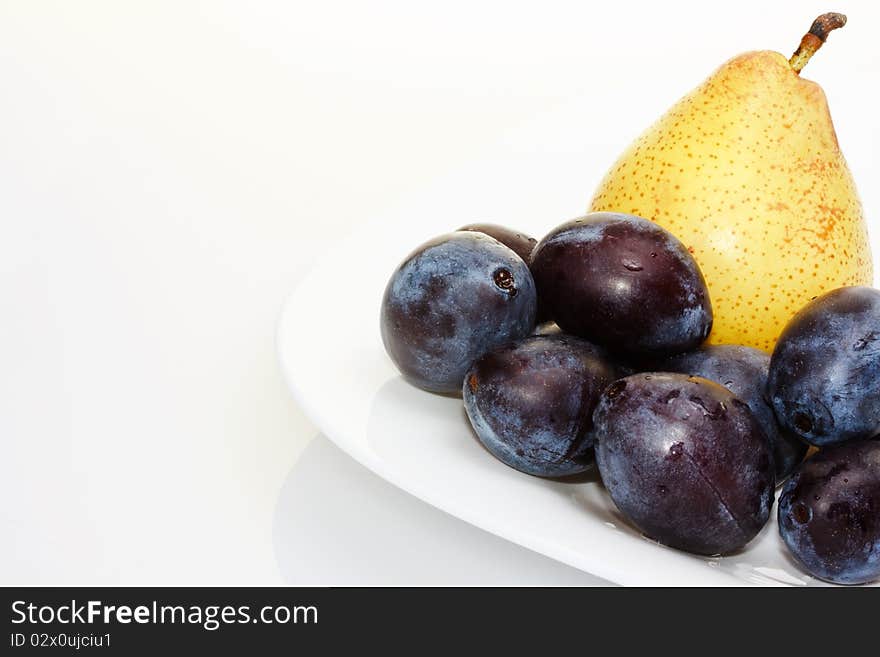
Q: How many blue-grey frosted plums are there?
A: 8